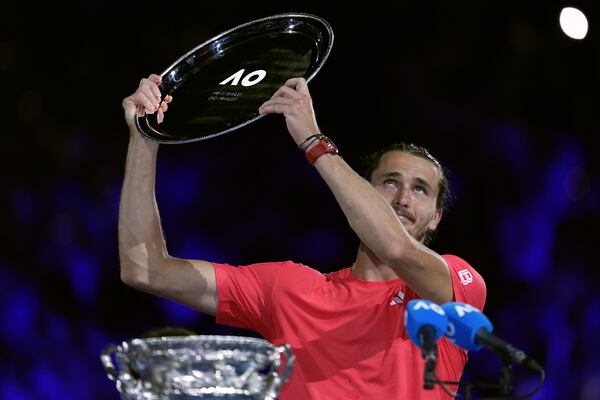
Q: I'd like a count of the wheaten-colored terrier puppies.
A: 0